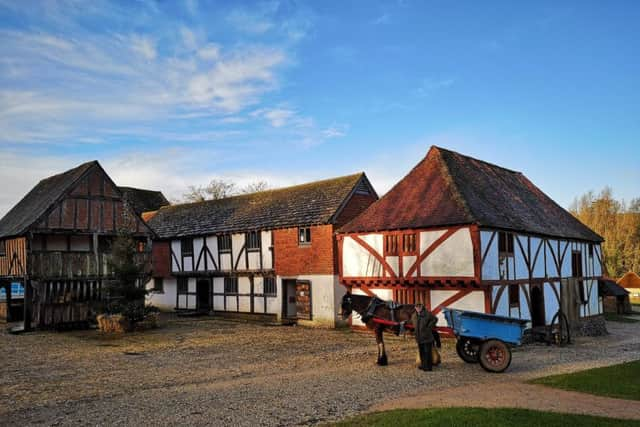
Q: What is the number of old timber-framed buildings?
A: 3